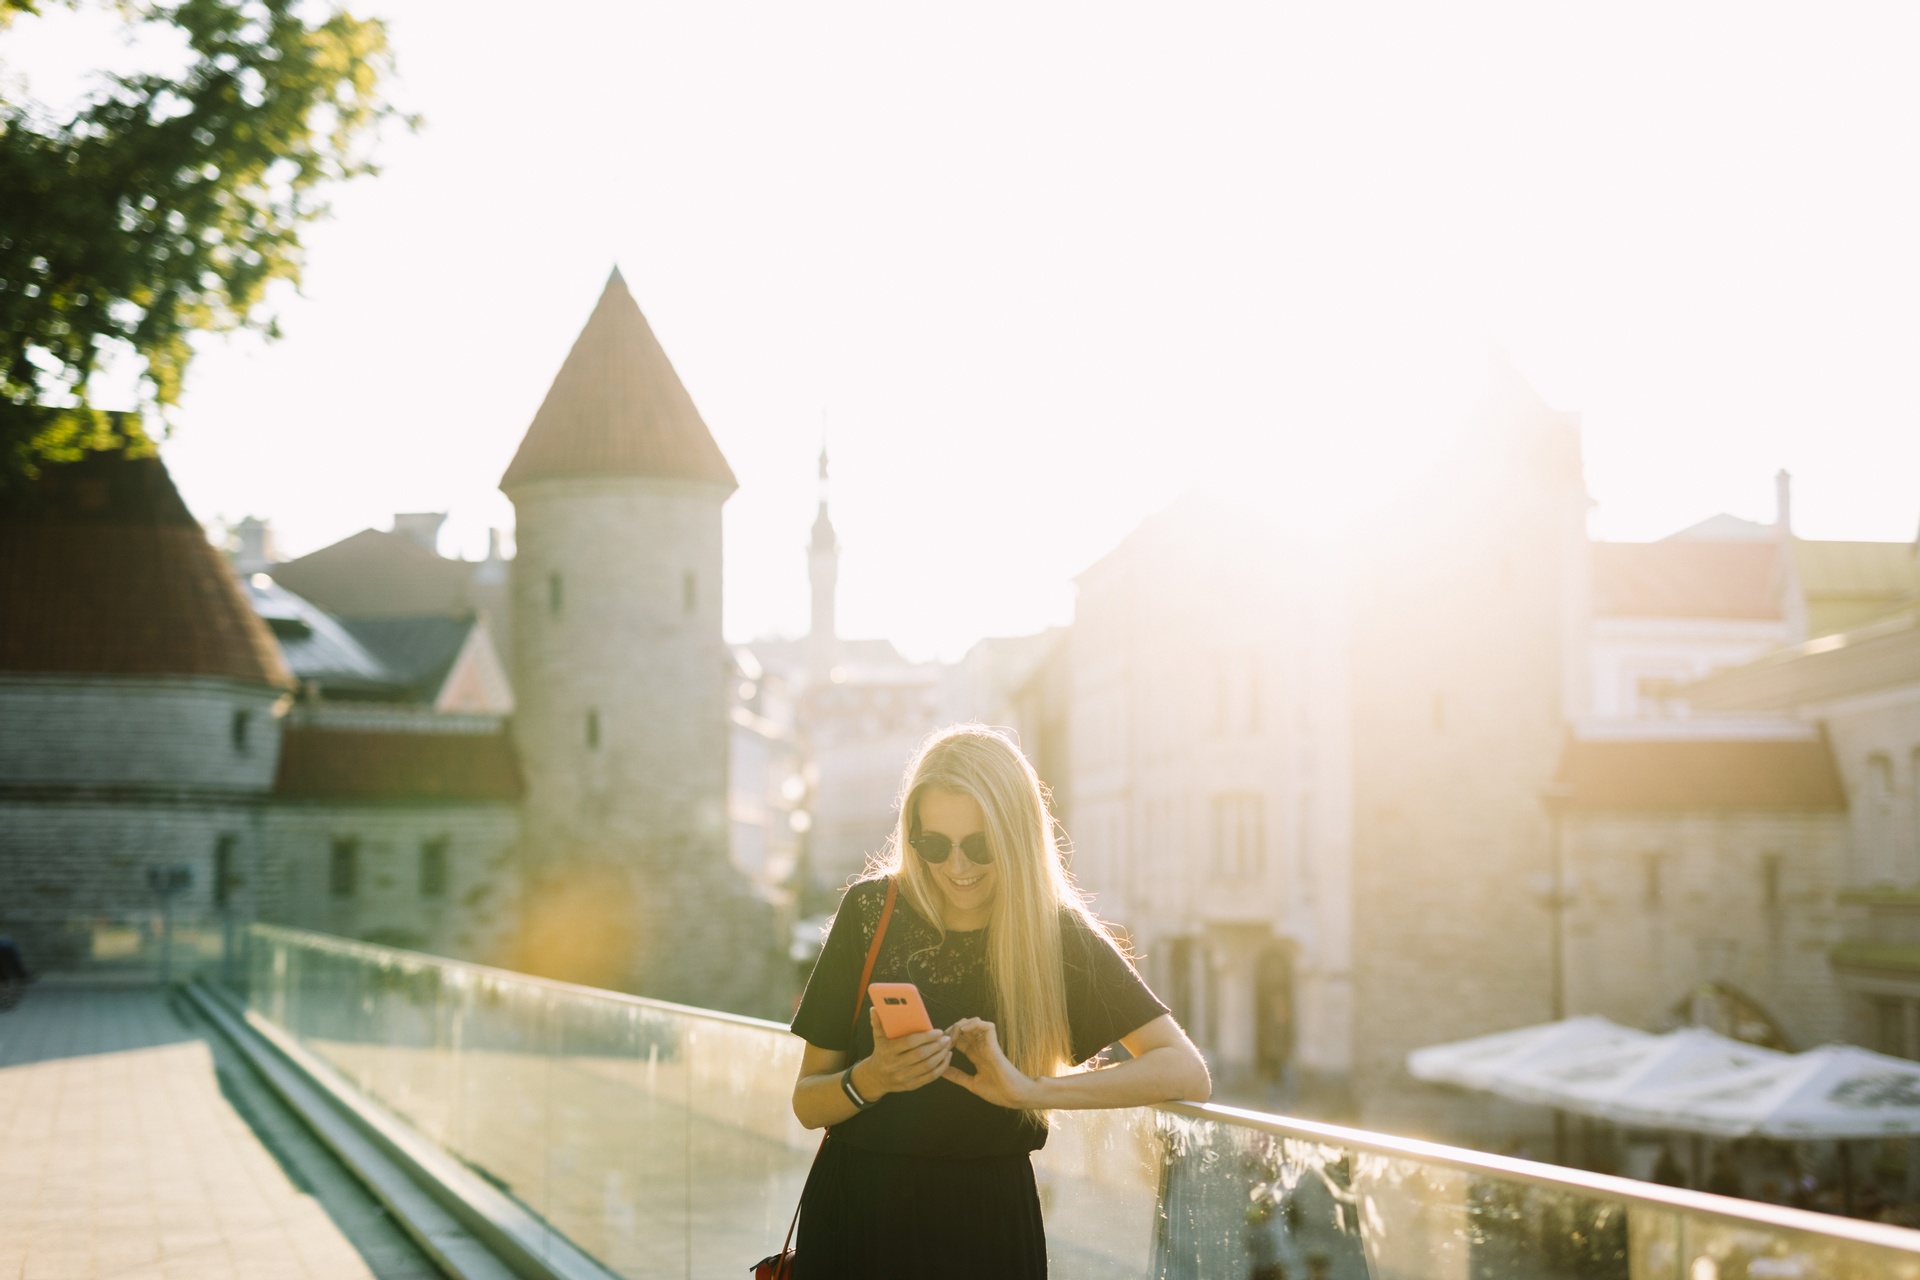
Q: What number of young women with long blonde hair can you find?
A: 1